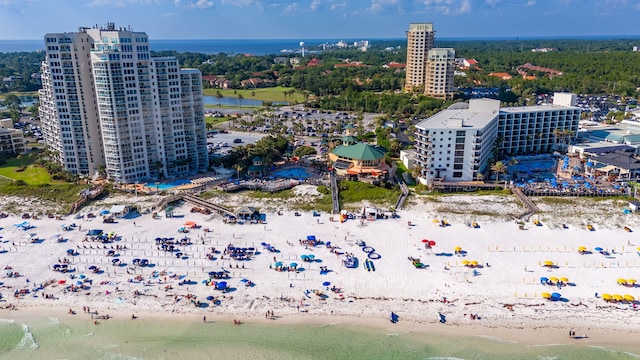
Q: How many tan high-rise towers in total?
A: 2